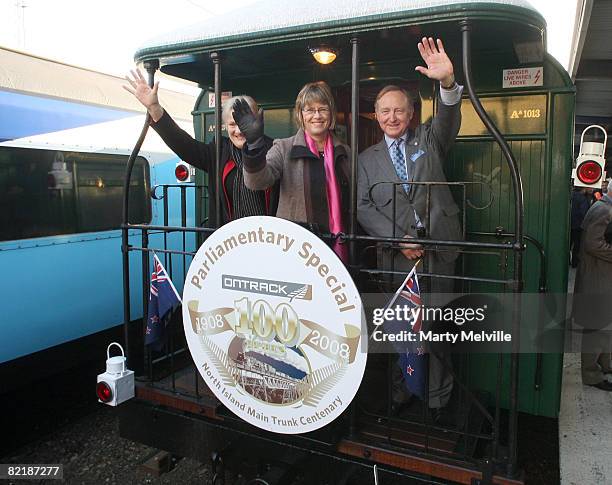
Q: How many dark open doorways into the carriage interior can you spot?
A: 1